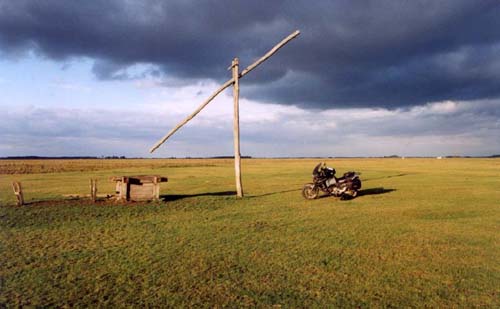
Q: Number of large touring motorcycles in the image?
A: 1